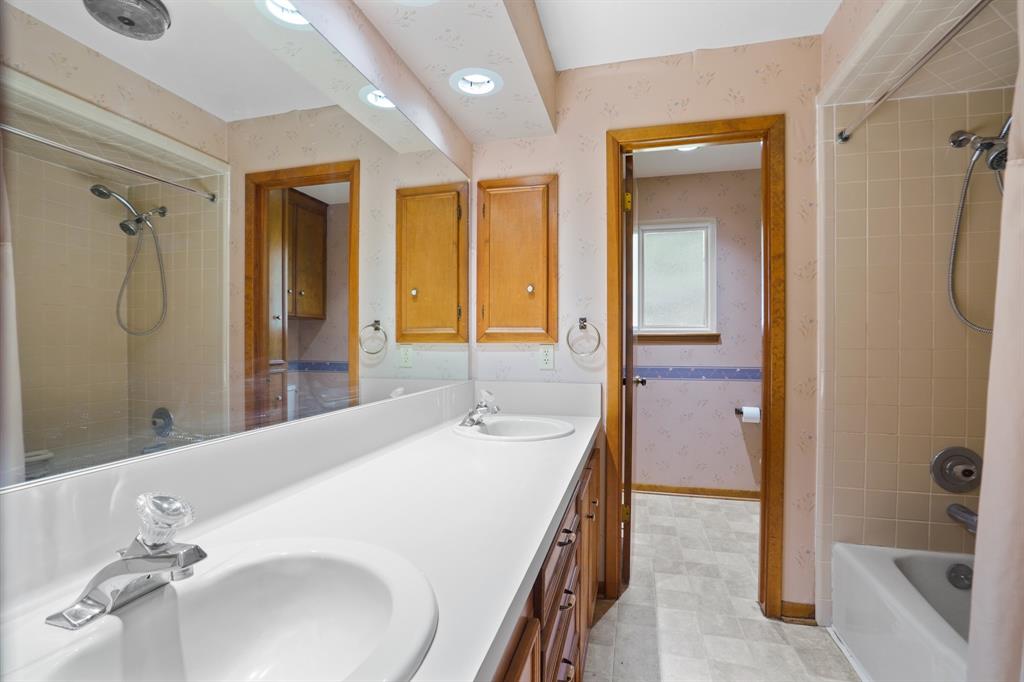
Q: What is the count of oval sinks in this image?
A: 2